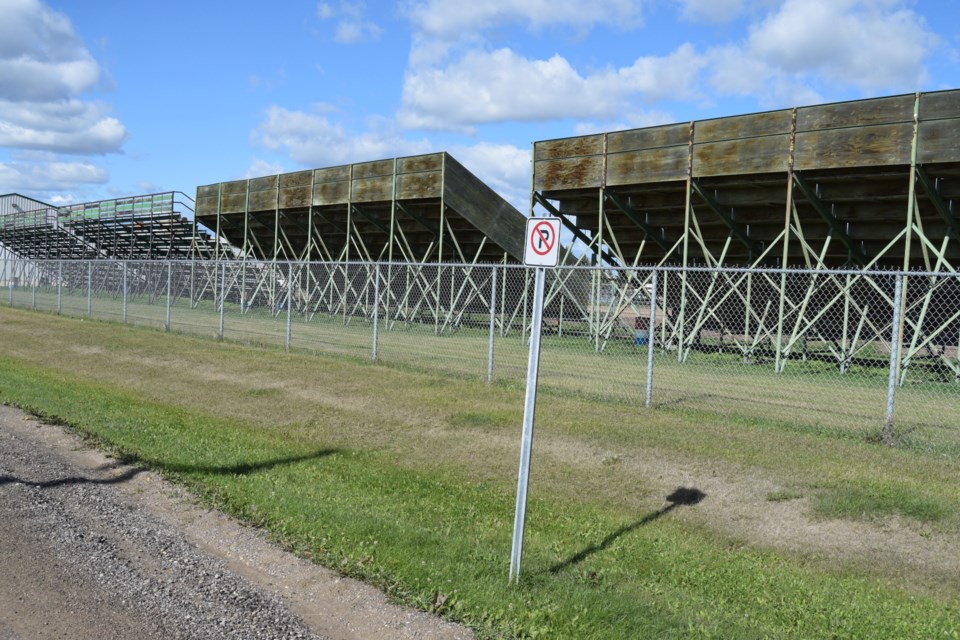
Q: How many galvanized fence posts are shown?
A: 12